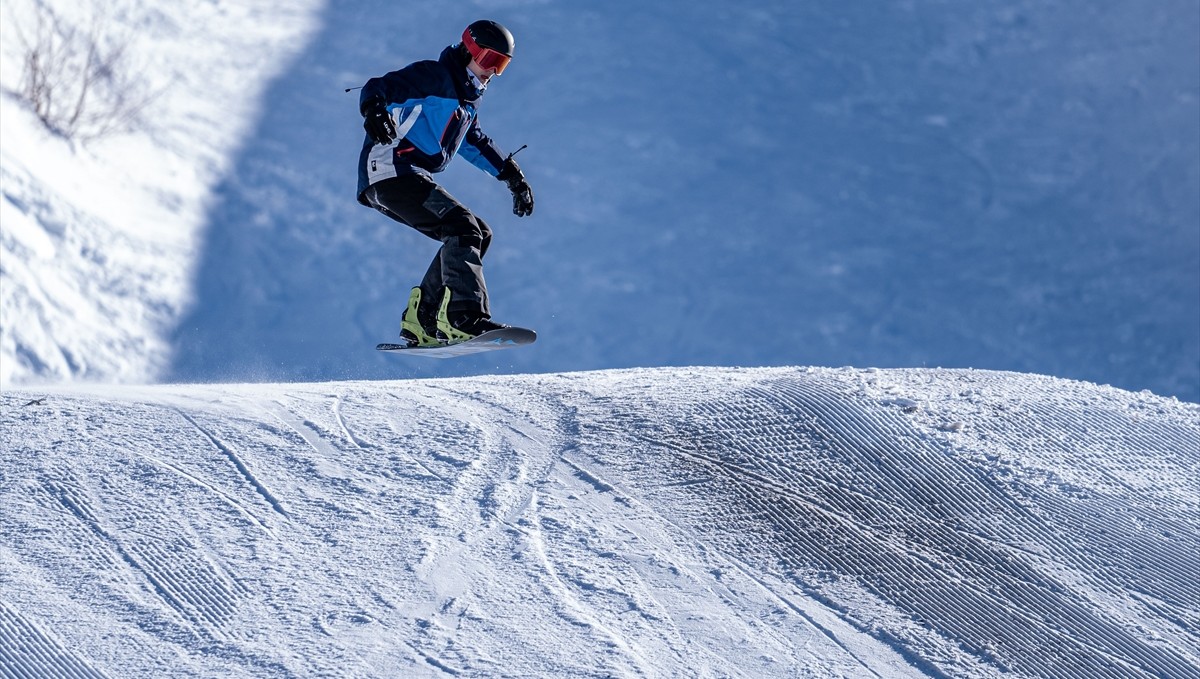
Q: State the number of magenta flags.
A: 0